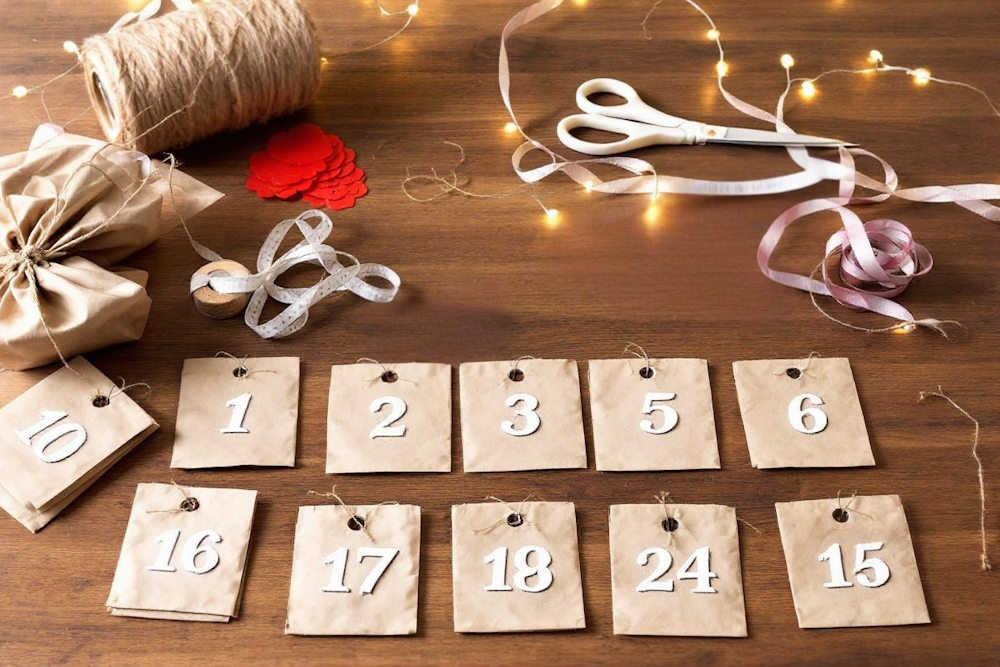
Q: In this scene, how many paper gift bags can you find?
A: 11